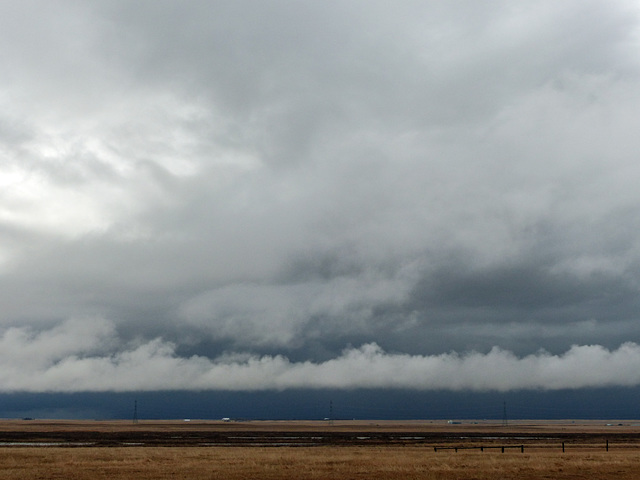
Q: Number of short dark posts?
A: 7